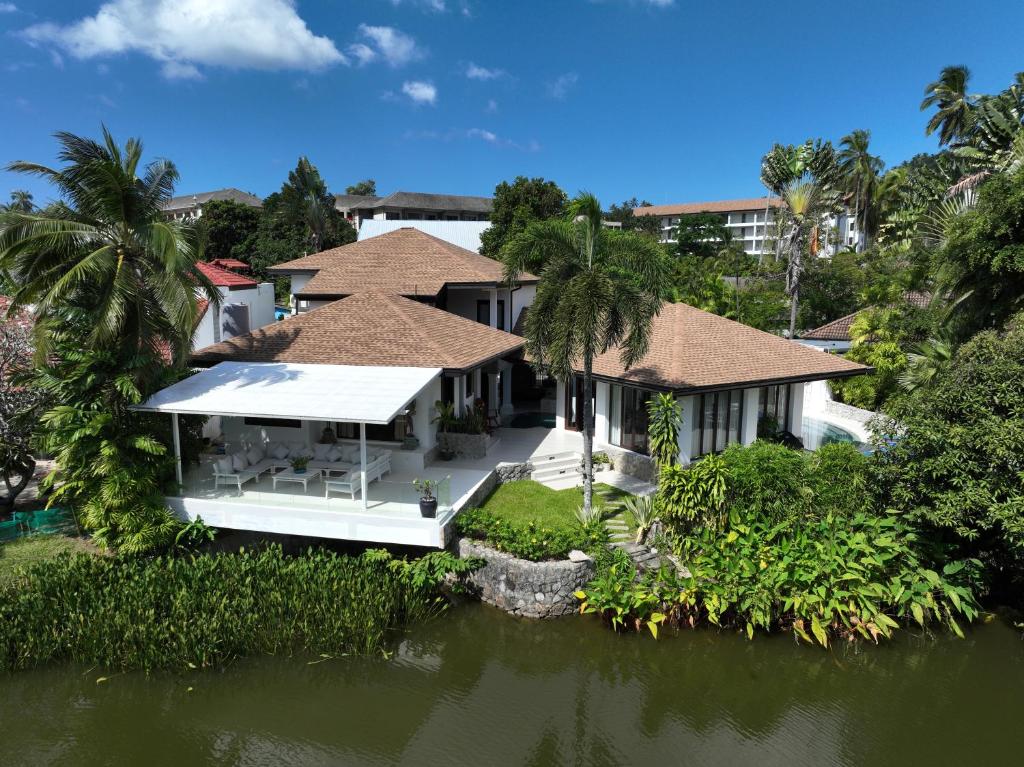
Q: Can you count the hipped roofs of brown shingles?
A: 3